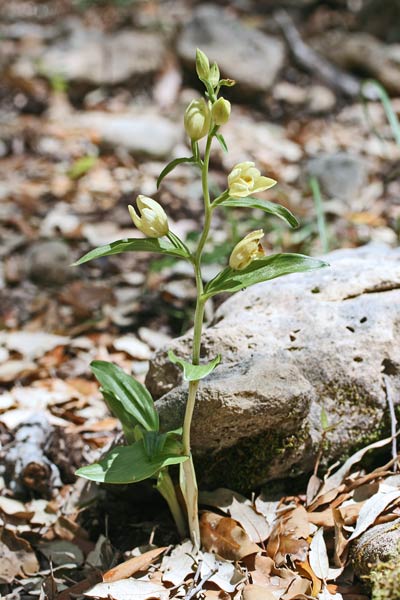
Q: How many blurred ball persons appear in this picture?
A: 0